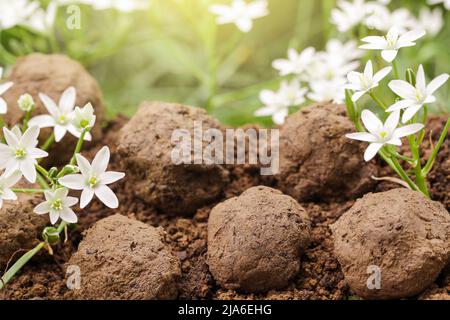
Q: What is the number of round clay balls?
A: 7